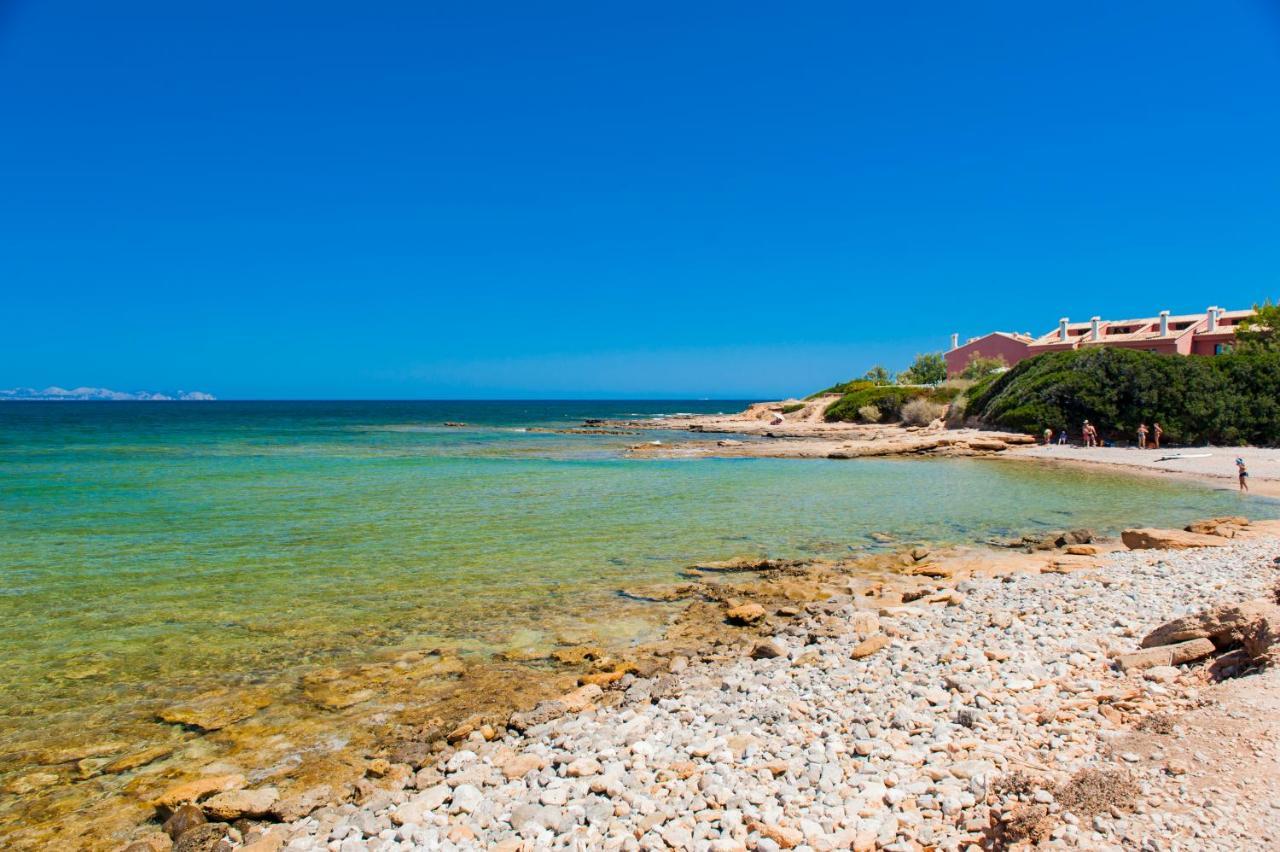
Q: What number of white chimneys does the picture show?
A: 5